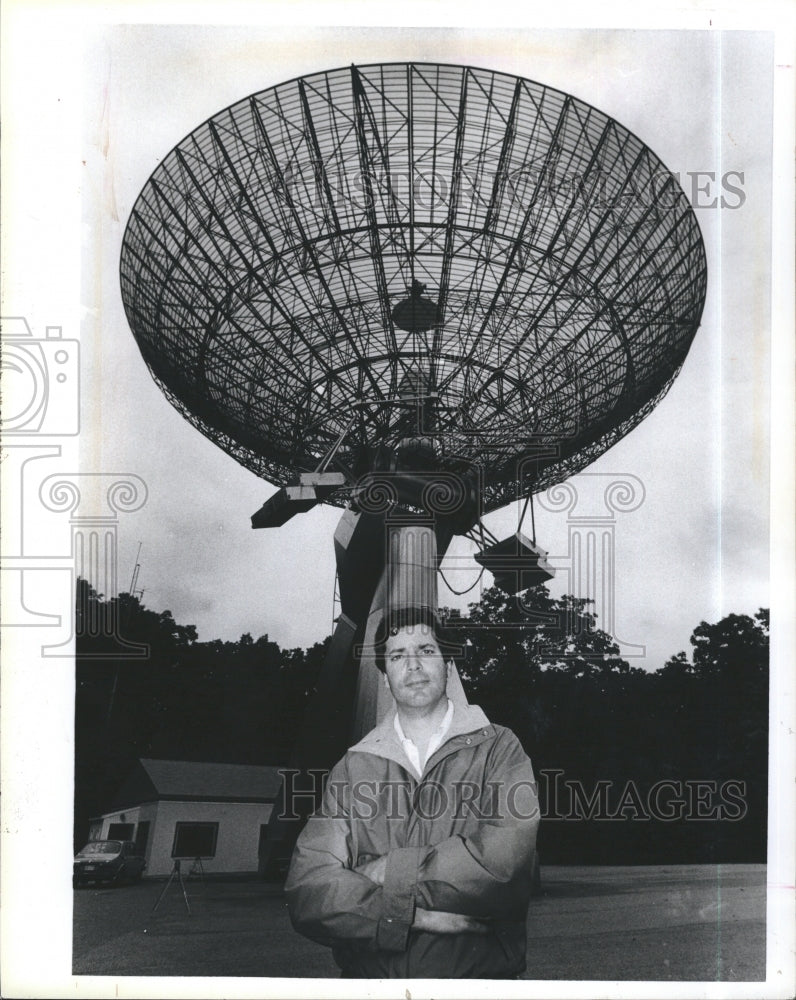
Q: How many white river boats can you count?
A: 0